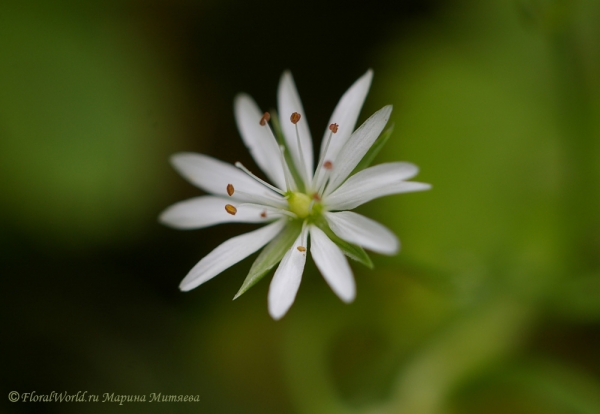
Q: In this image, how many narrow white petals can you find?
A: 12